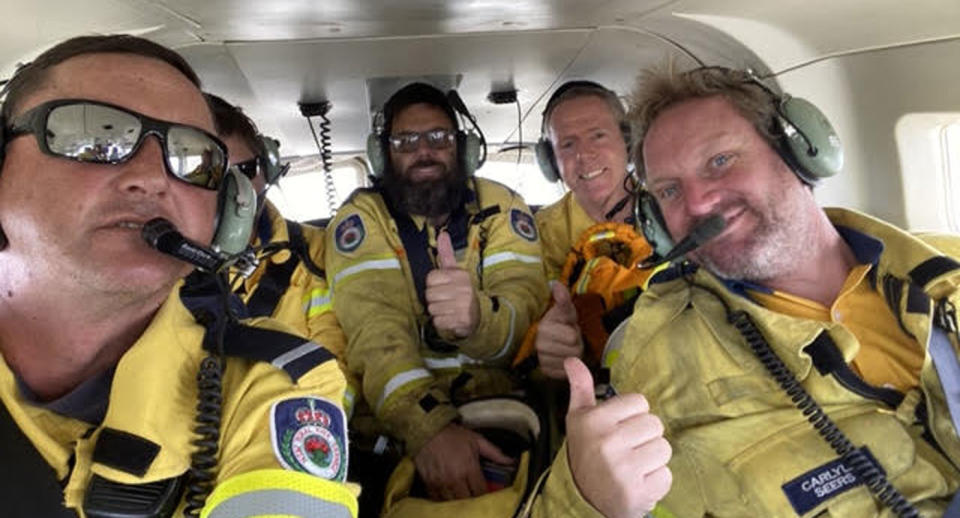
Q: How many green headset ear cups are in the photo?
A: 7